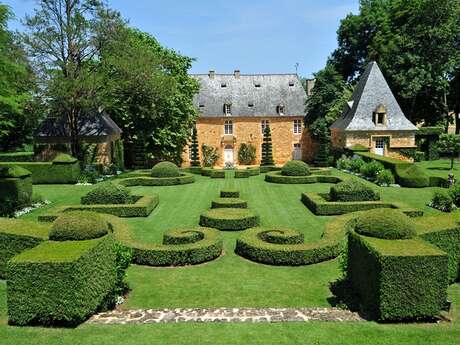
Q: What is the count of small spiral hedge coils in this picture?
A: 2